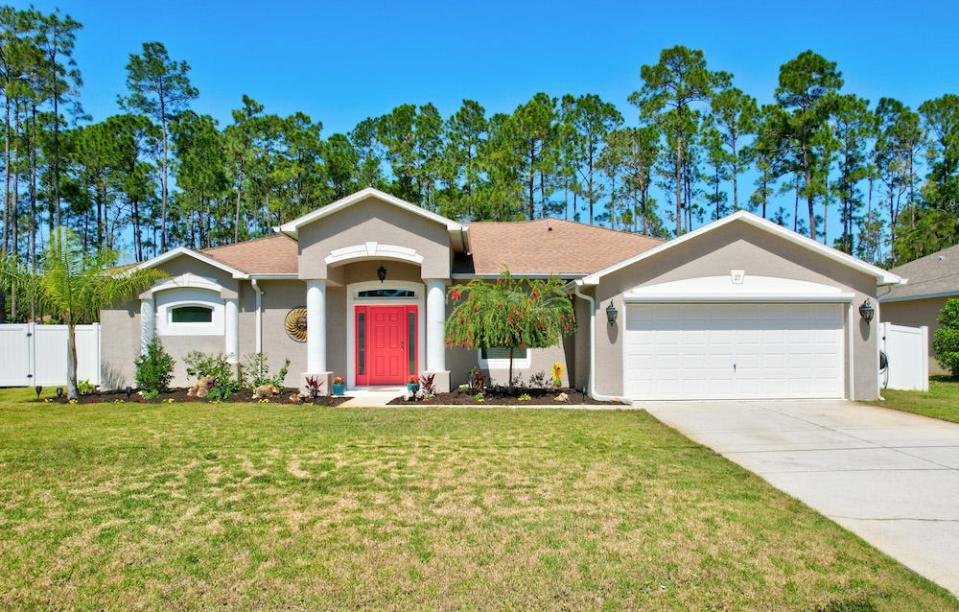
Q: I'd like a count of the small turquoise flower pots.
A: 2